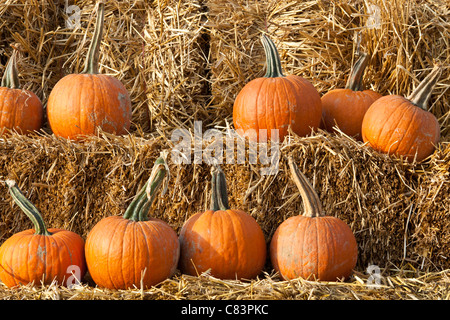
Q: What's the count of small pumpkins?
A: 9